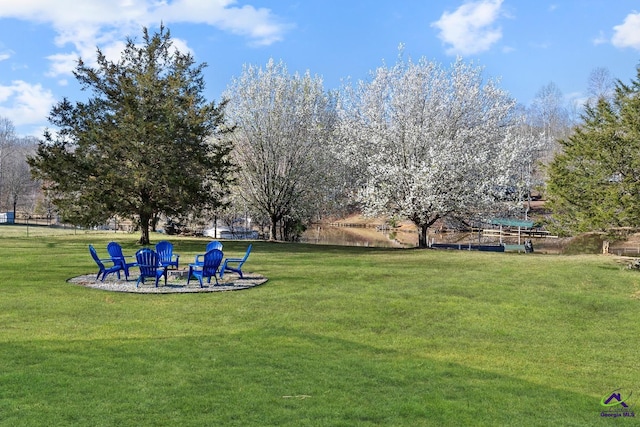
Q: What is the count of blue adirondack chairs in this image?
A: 7